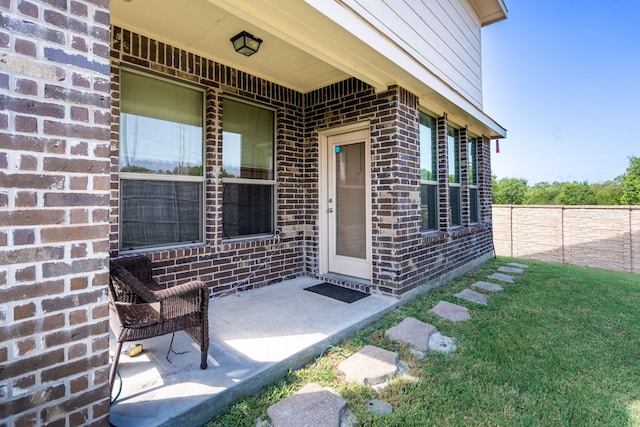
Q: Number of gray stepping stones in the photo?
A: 9